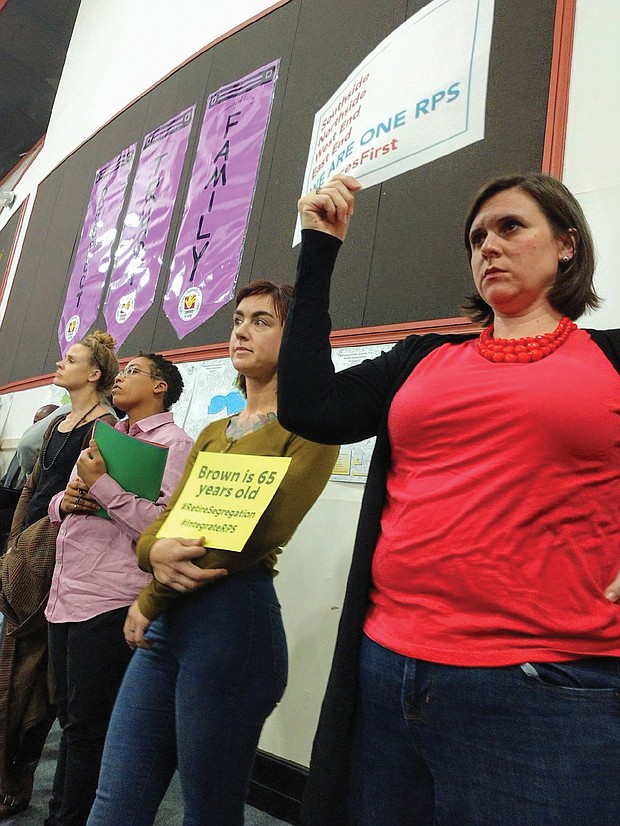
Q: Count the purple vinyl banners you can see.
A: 3